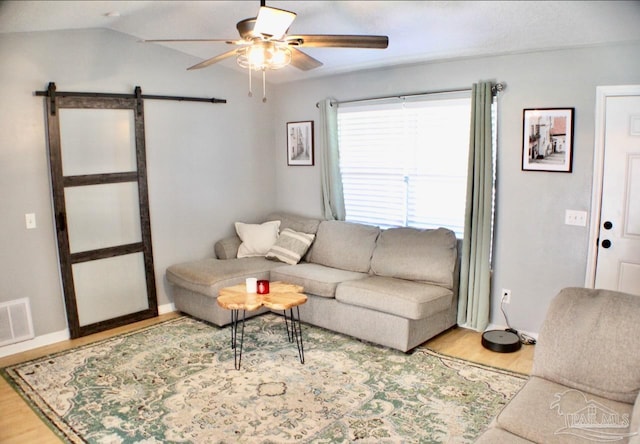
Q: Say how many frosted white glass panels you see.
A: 3